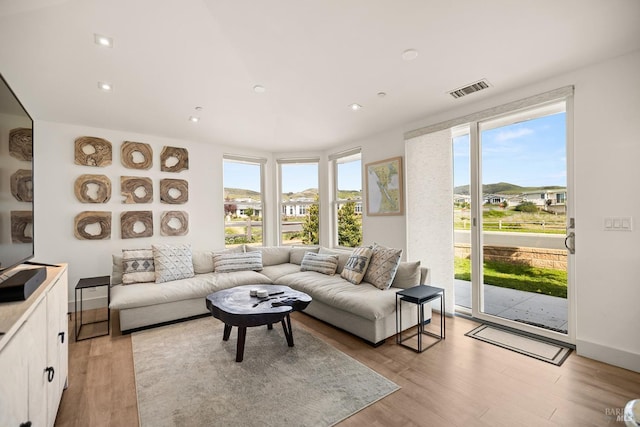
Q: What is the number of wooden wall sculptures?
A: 9